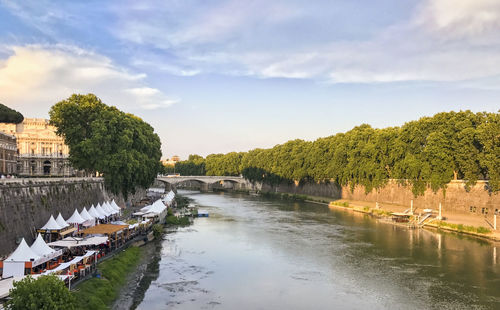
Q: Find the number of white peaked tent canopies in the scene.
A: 11